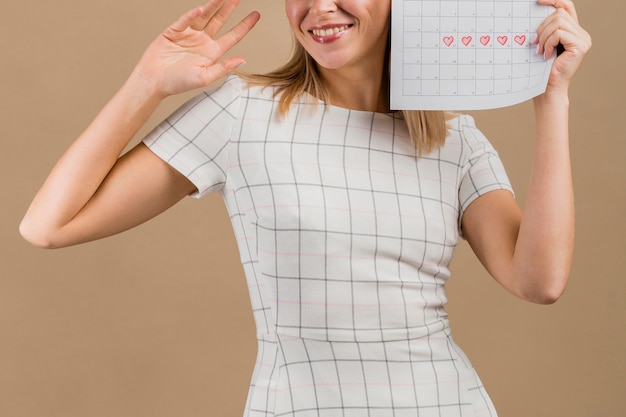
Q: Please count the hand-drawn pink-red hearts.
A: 5